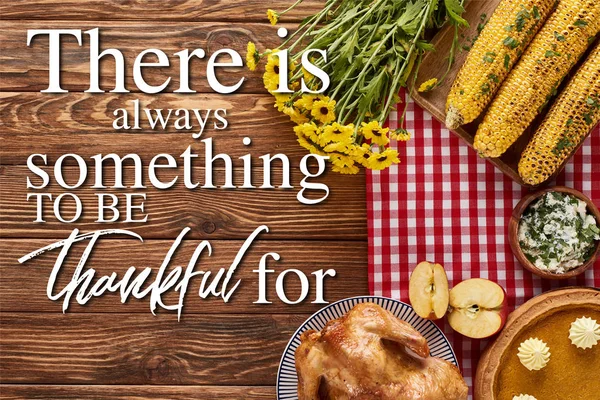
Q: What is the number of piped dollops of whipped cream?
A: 3